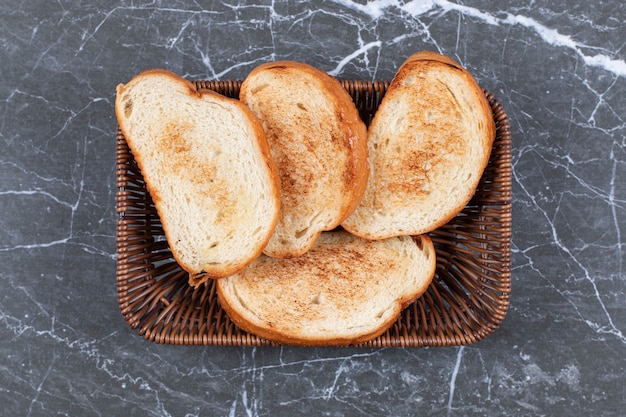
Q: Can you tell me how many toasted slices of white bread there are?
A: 4